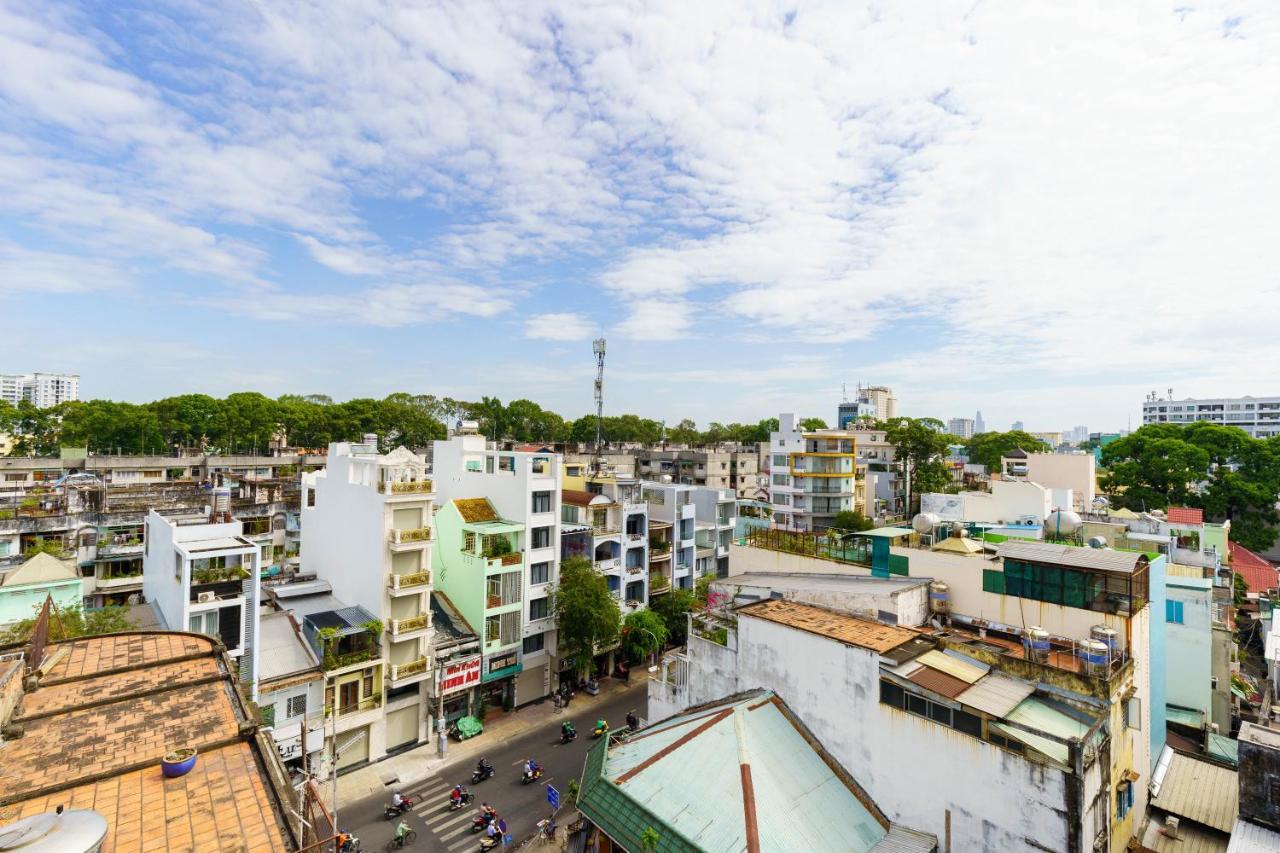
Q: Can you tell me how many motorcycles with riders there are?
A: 10